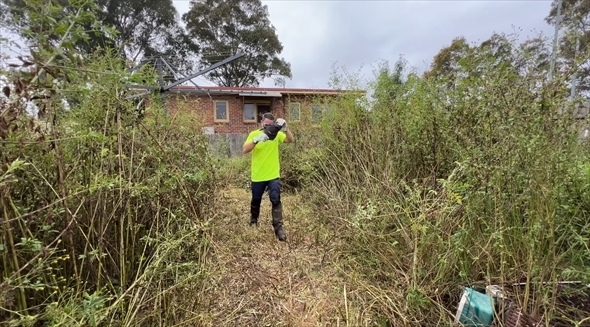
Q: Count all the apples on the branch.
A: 0